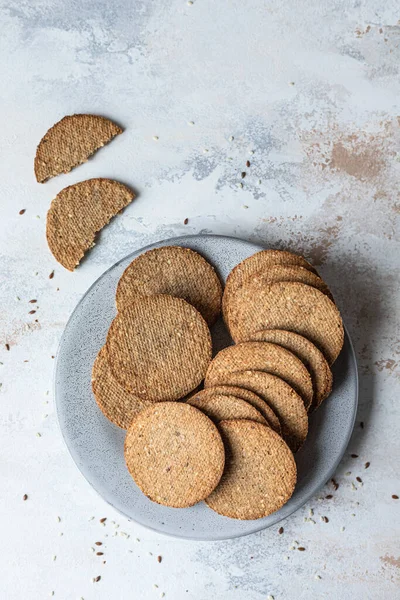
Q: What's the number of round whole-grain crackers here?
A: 13